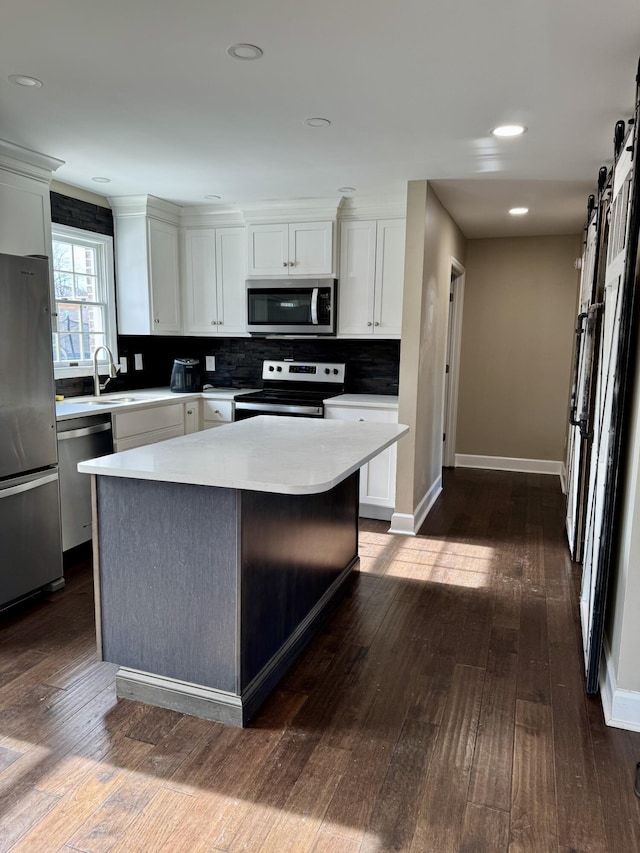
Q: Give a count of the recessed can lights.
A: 8